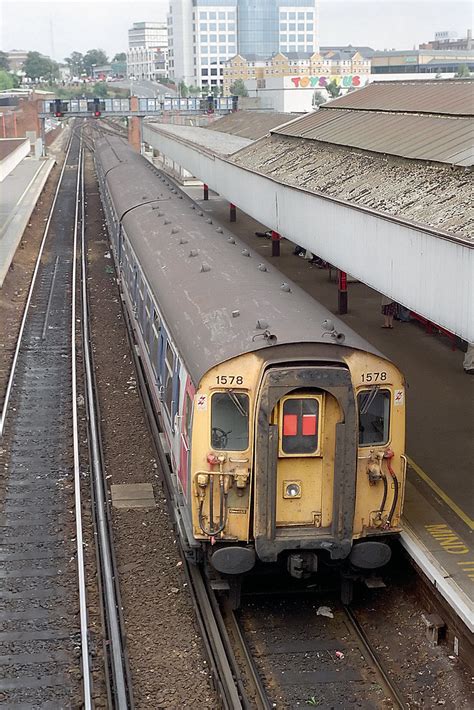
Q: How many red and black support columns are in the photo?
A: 4